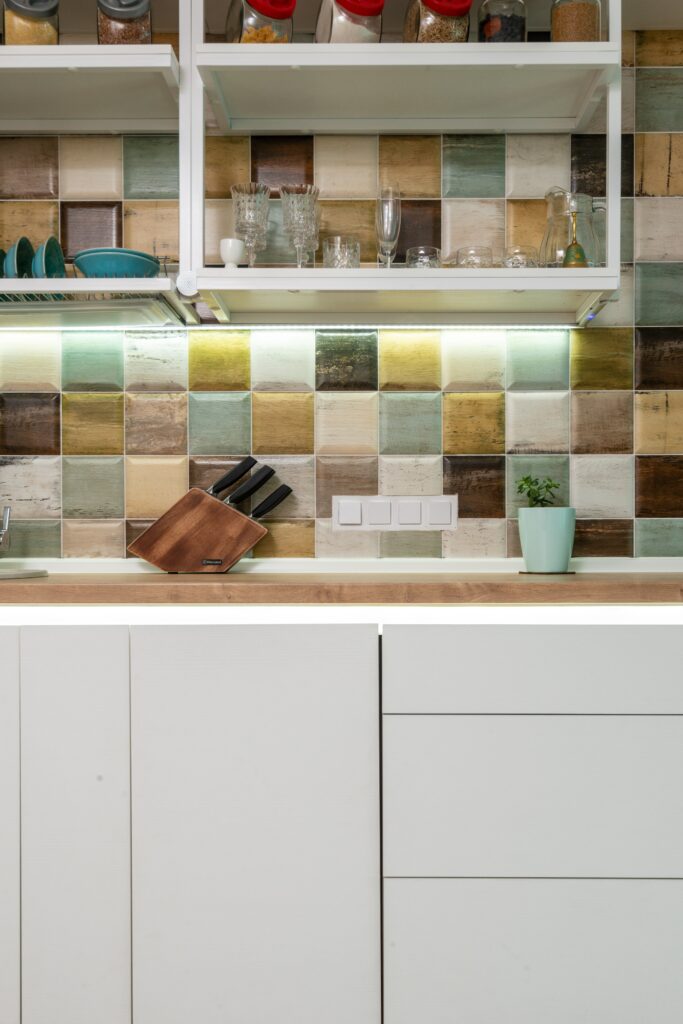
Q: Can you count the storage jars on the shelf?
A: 7